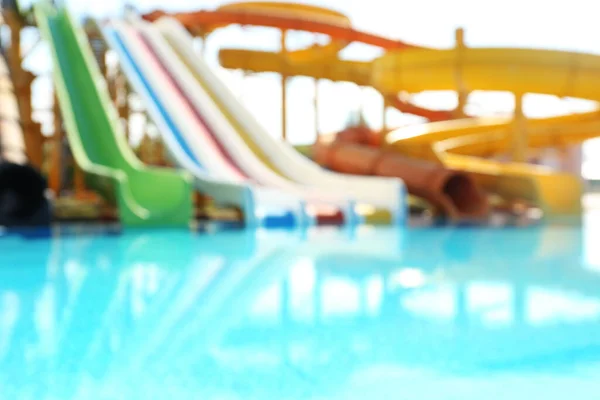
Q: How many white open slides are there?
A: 3